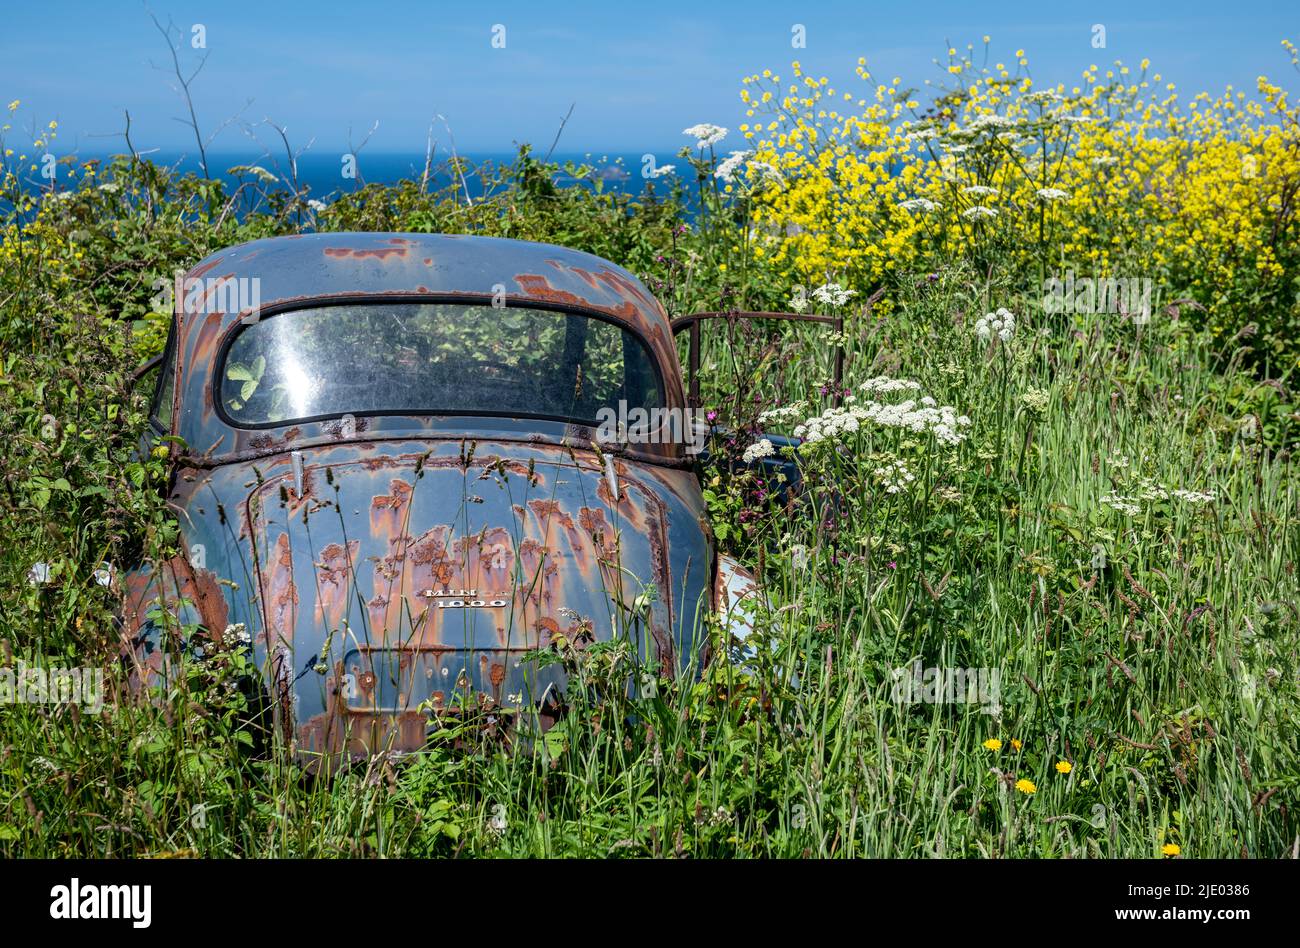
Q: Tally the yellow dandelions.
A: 5